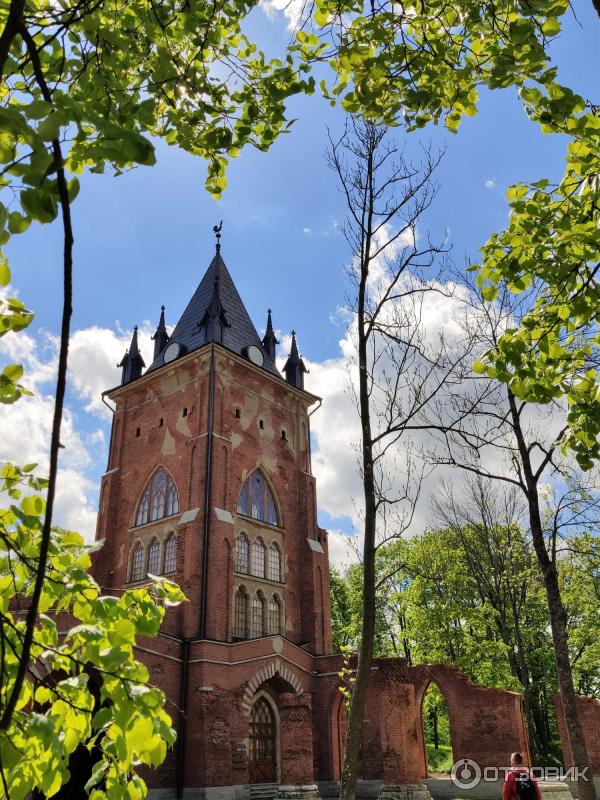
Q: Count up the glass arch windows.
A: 11